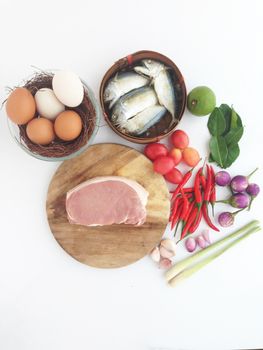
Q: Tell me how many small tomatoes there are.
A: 6